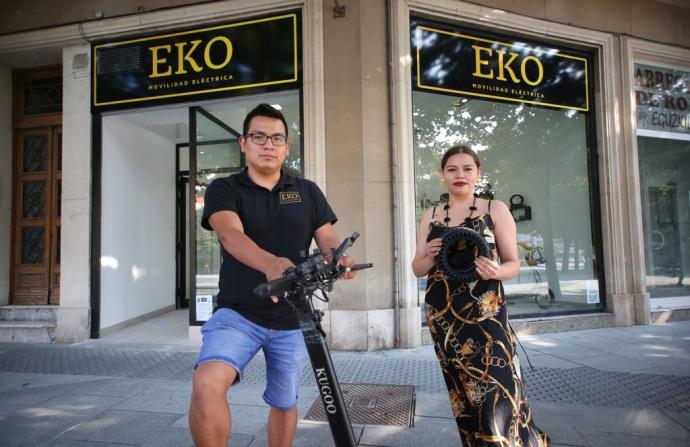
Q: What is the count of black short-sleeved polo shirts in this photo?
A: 1